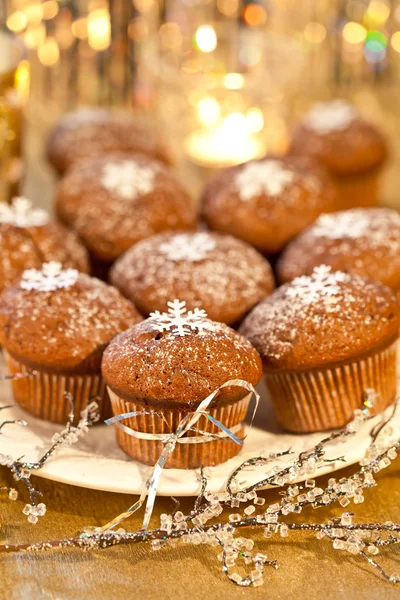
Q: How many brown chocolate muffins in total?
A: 10